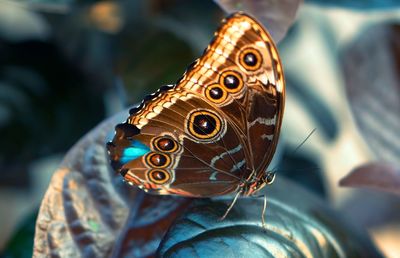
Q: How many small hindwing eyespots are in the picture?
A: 3